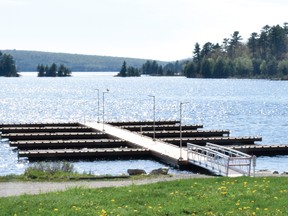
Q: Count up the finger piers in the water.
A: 10